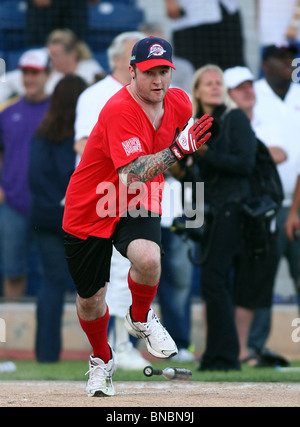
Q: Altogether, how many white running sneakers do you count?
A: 2